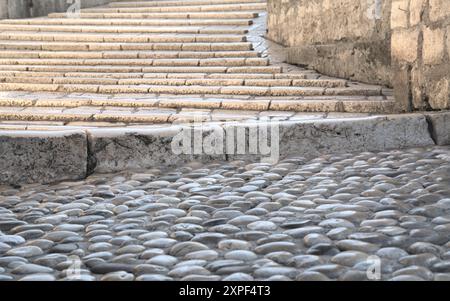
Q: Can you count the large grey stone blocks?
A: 4